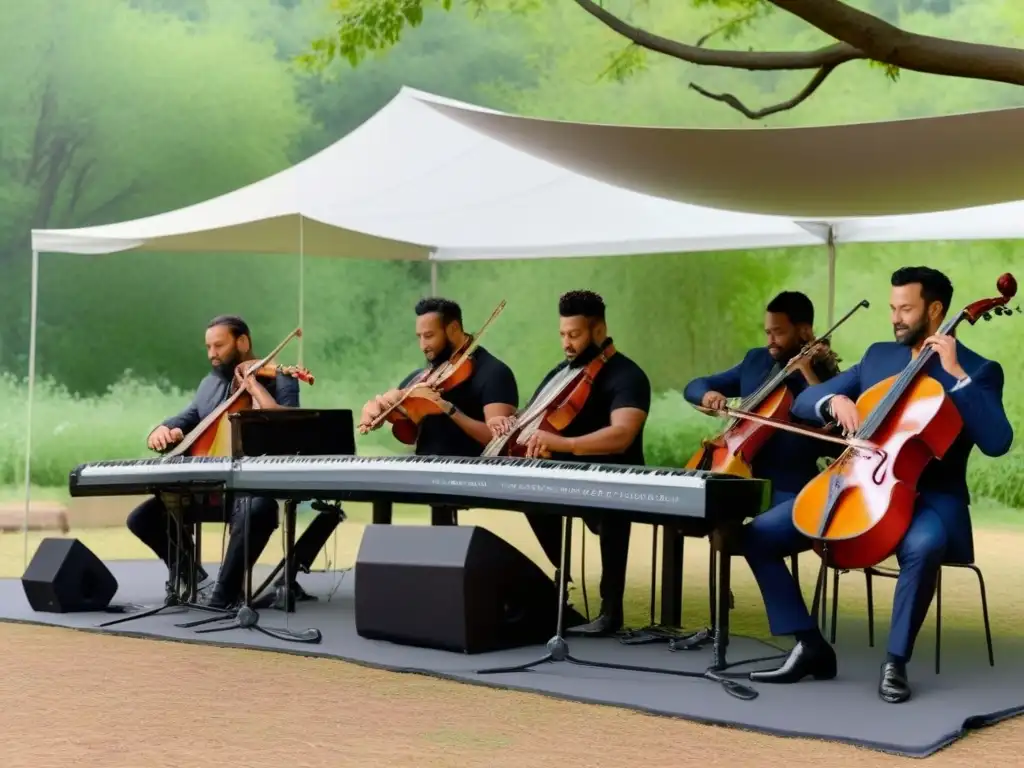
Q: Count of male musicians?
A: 5